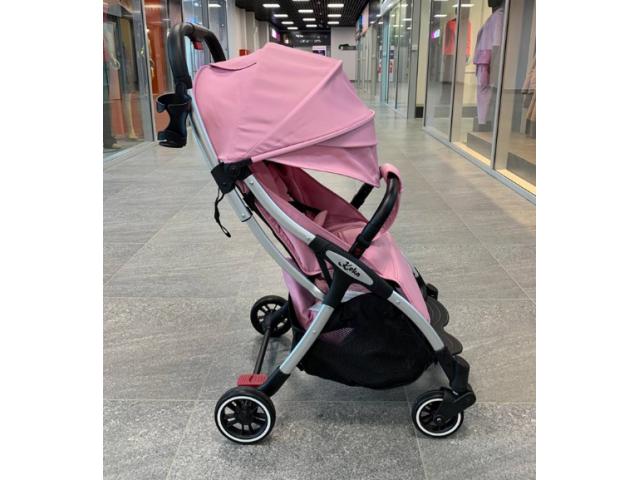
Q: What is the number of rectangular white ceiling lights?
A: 11